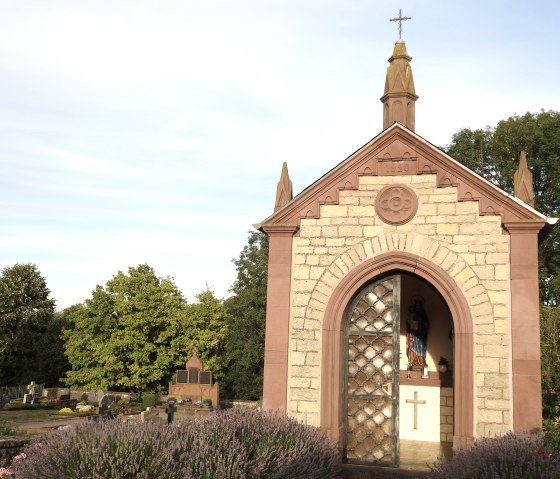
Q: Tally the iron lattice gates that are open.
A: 1